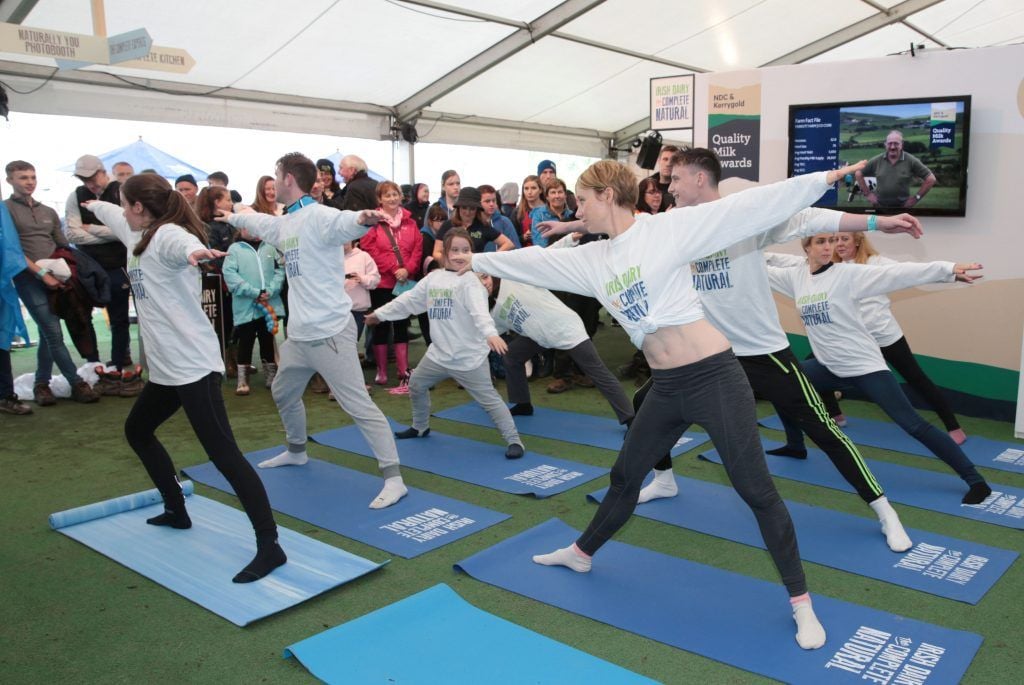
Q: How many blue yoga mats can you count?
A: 9